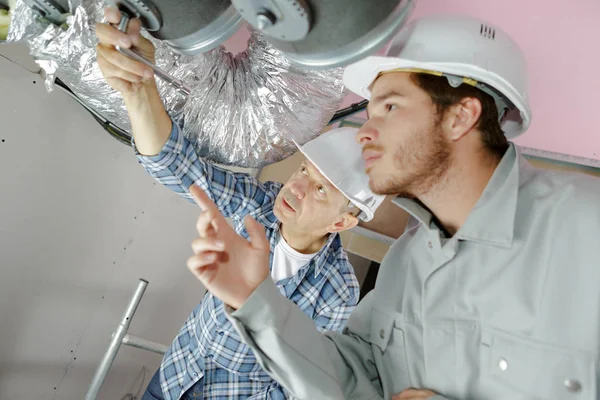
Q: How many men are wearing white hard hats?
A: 2